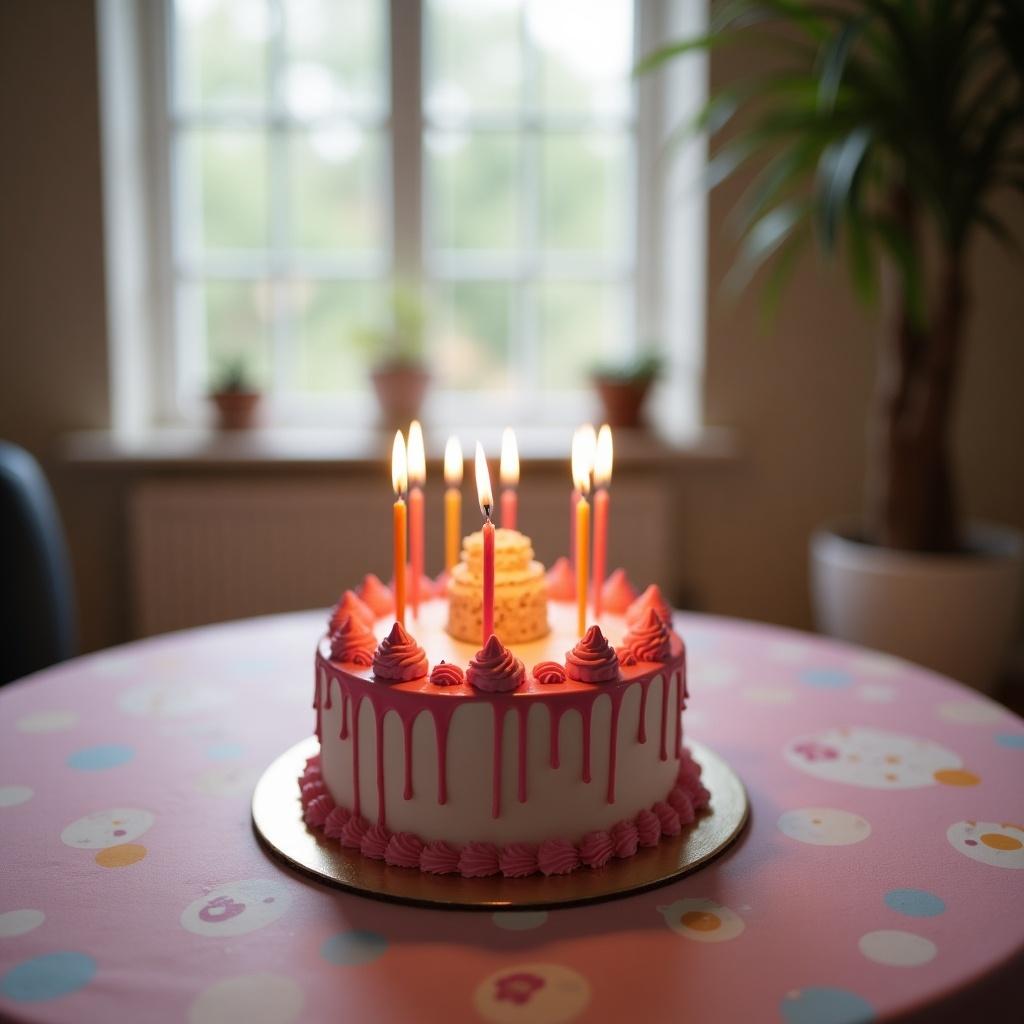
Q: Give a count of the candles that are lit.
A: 8